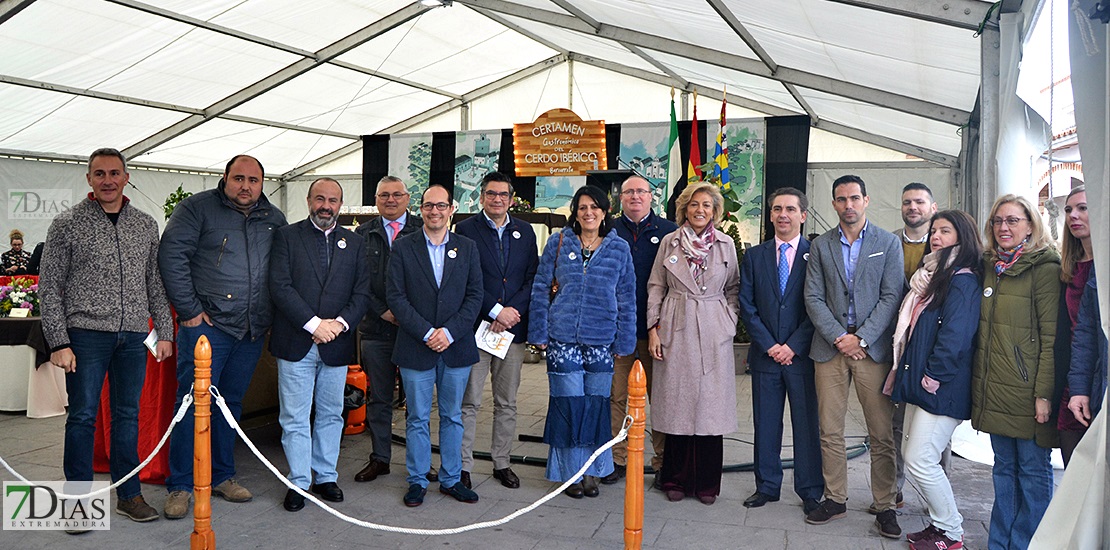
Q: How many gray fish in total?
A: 0